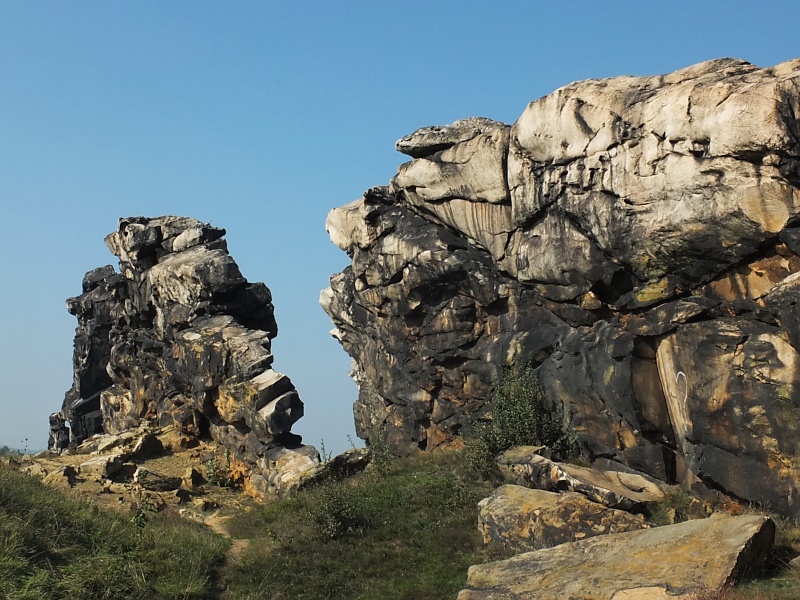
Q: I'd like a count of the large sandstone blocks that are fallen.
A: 3